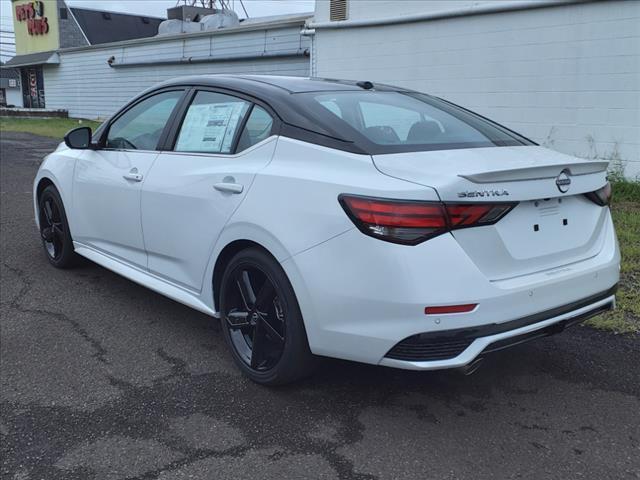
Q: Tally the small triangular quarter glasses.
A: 1